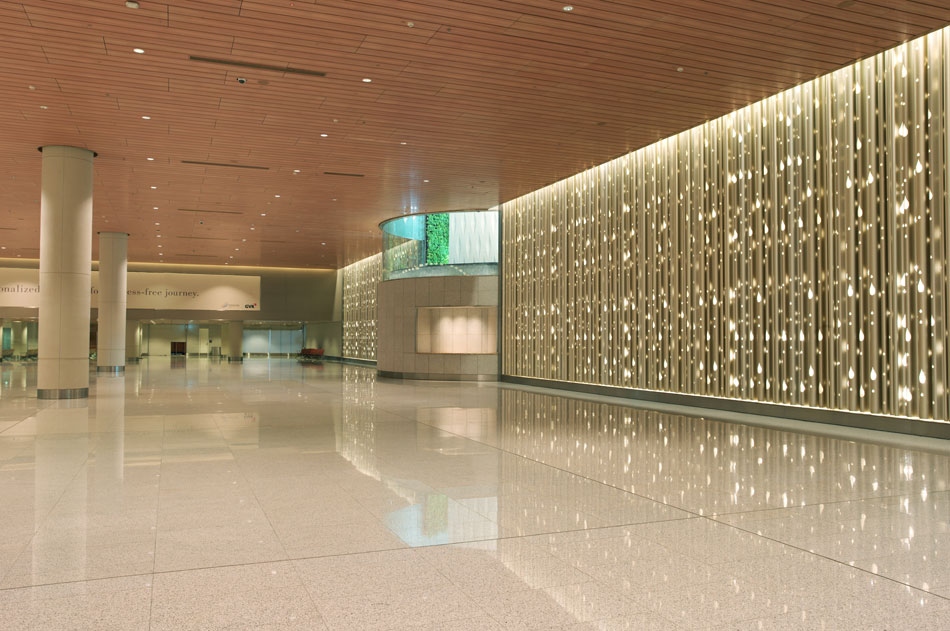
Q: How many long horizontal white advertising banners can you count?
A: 1